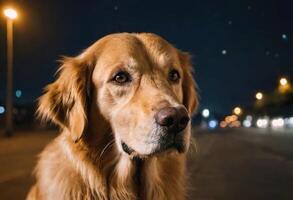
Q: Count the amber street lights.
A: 4